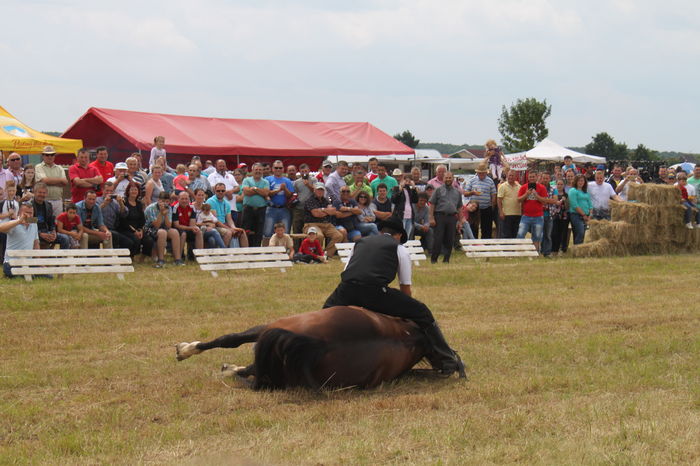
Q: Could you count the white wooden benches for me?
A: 4